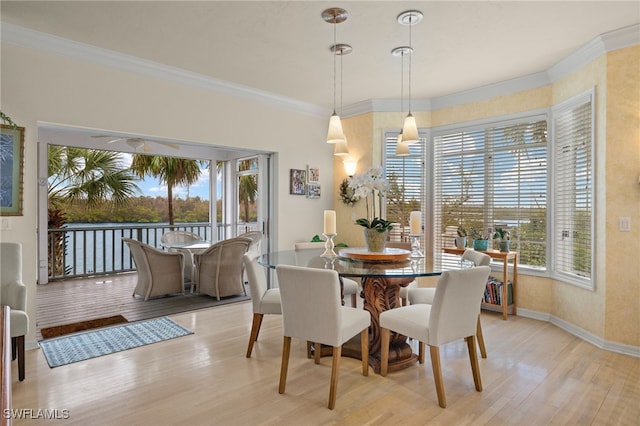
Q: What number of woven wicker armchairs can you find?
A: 4